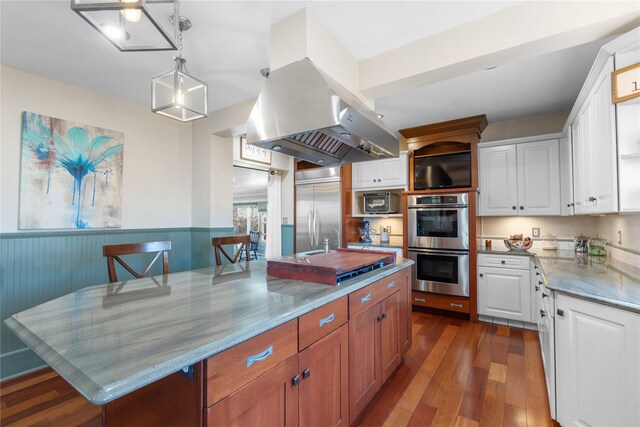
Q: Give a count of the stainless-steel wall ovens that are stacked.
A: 2